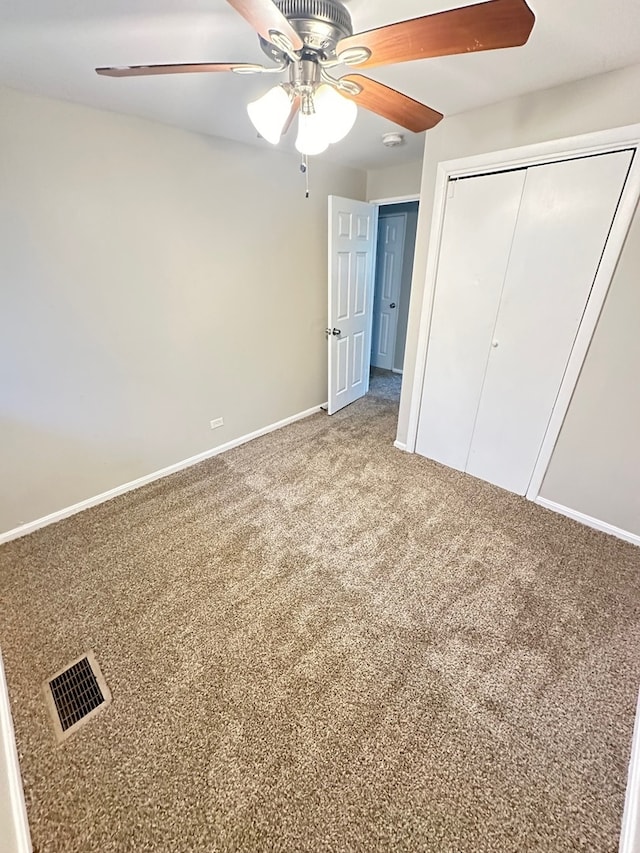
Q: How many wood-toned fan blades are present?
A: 5